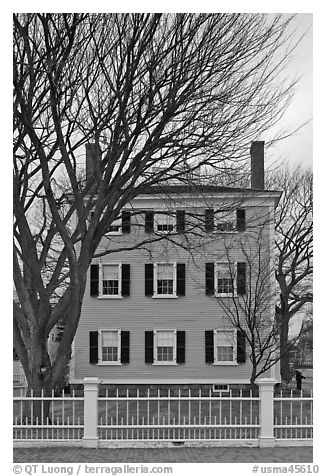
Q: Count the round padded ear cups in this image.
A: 0